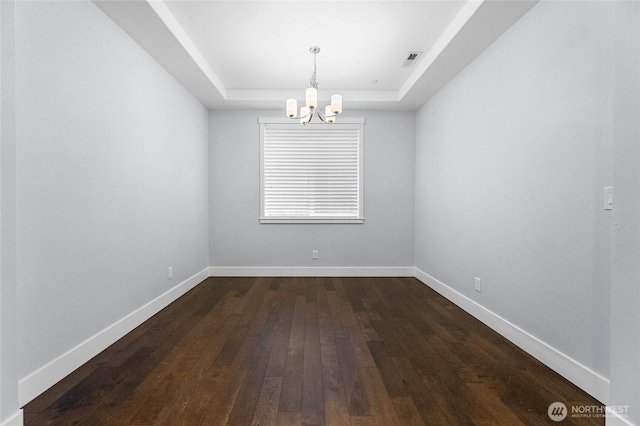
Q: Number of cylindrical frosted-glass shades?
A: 5